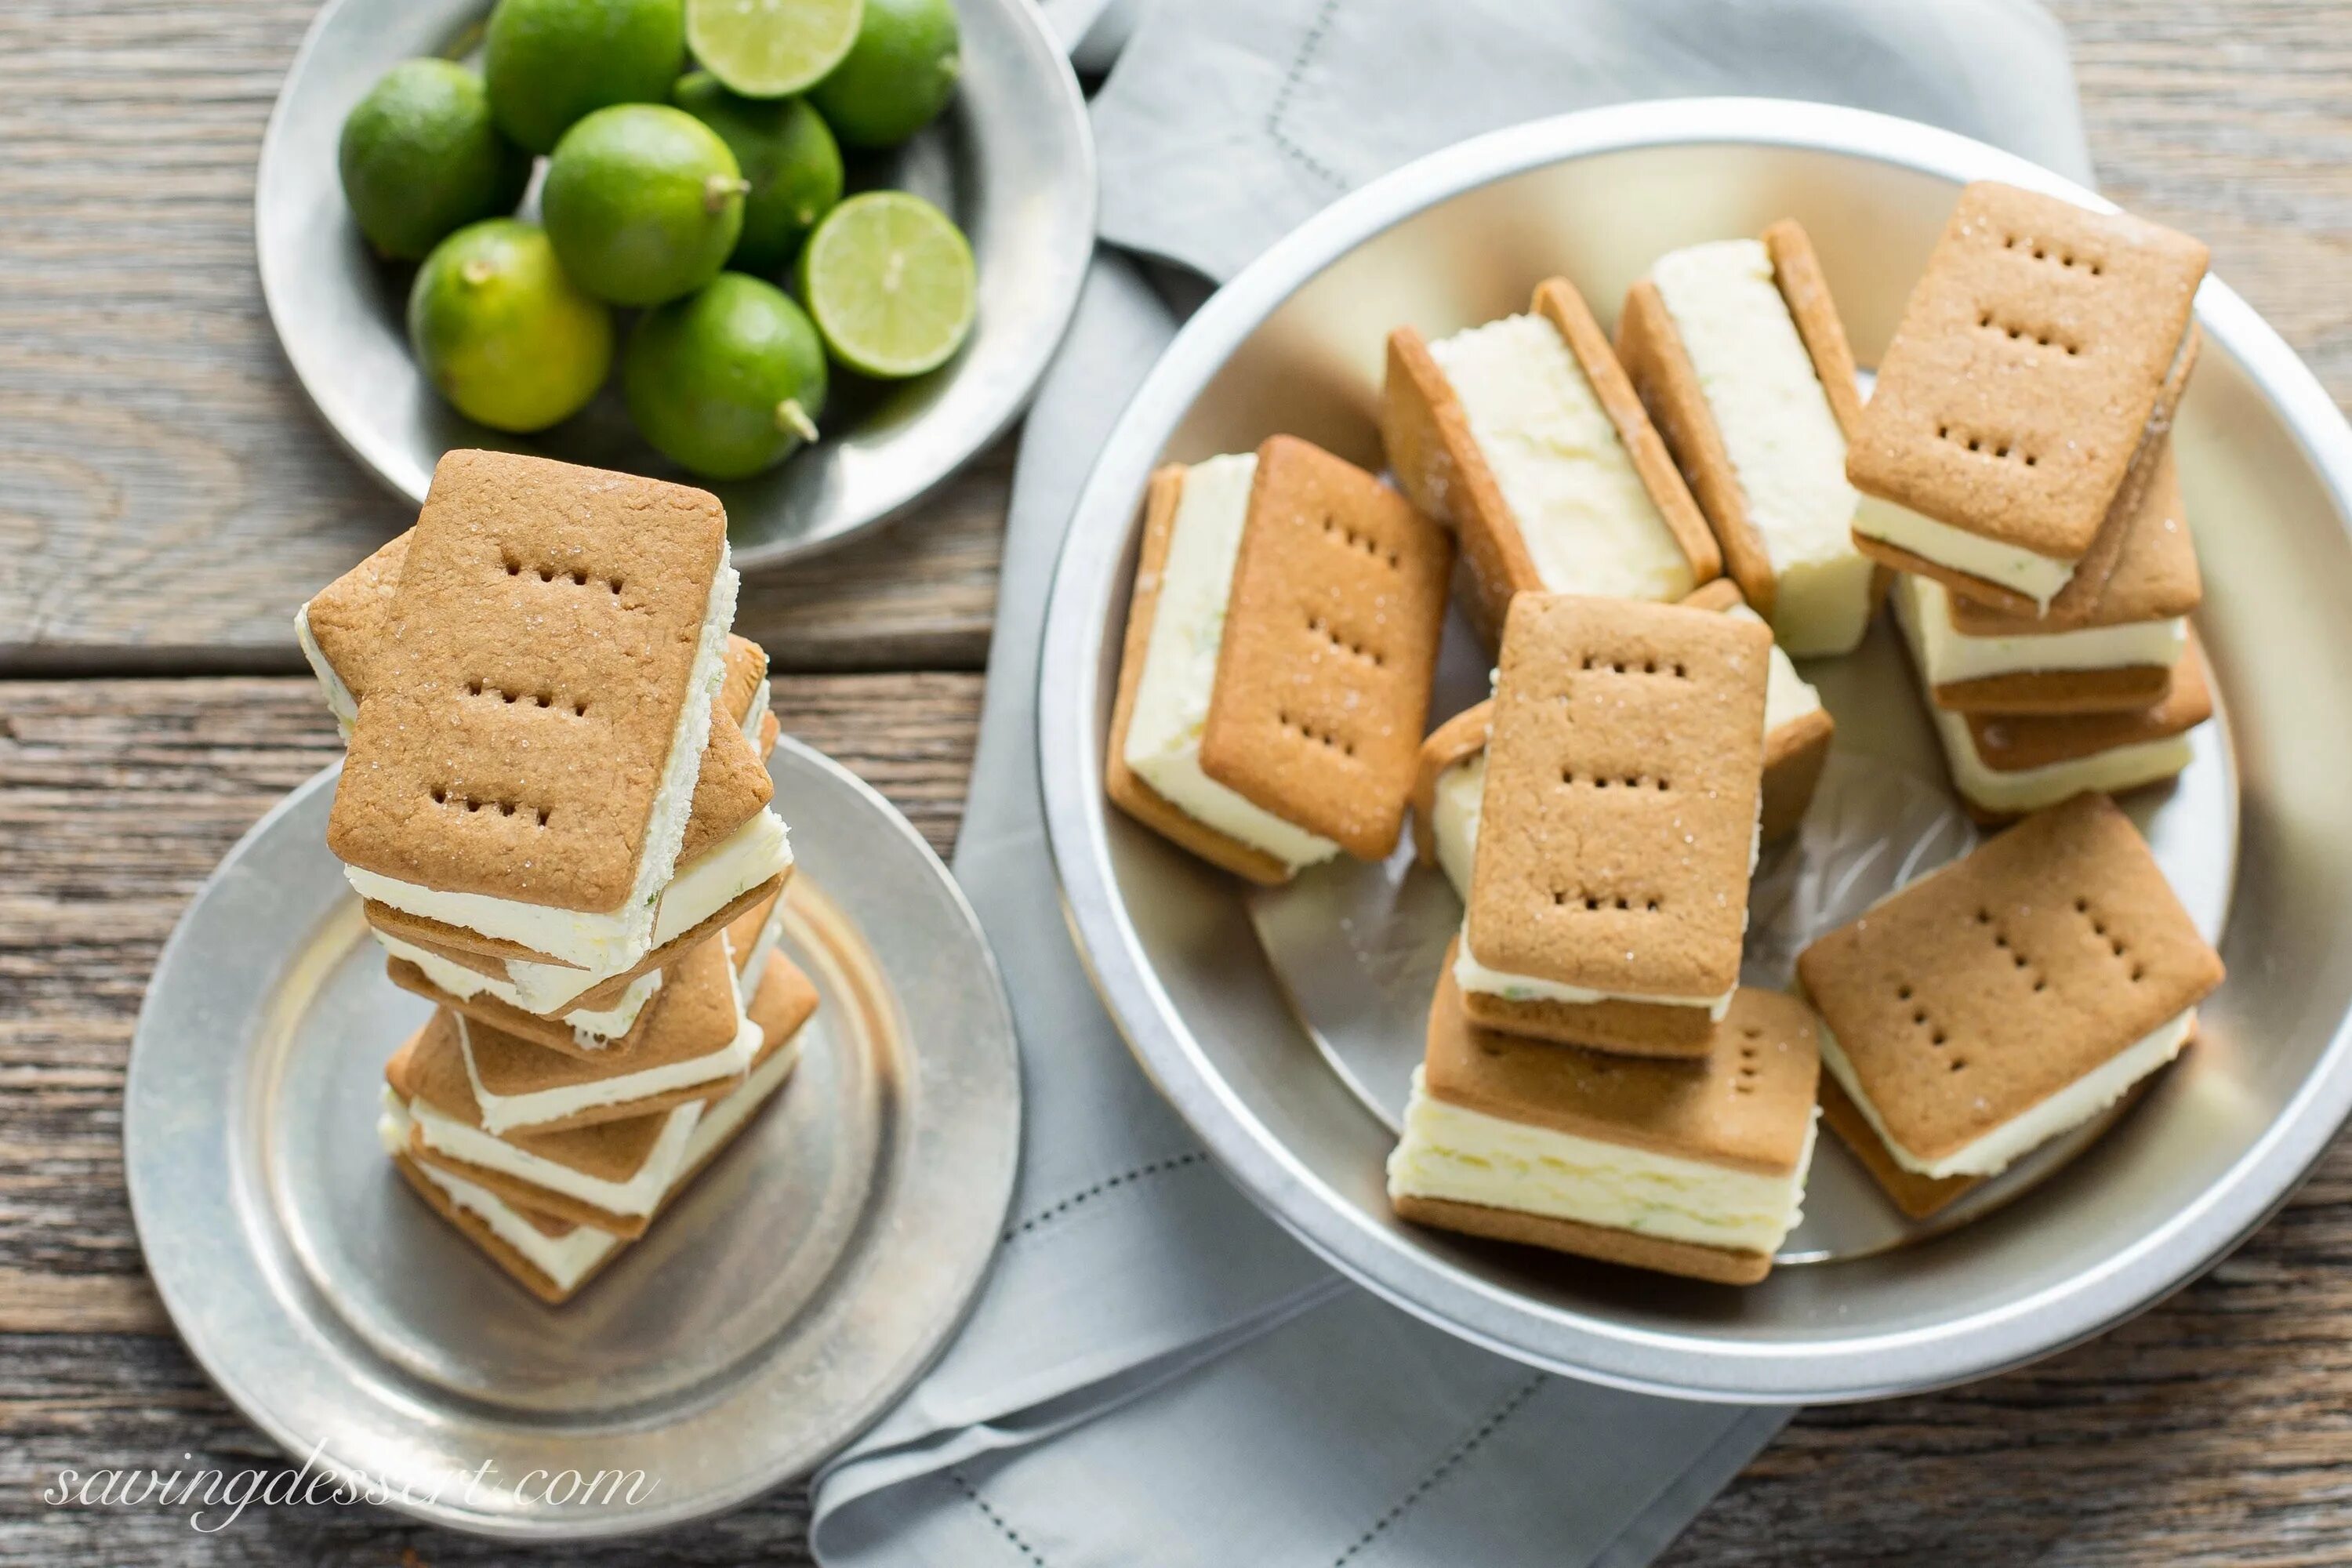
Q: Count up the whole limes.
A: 7